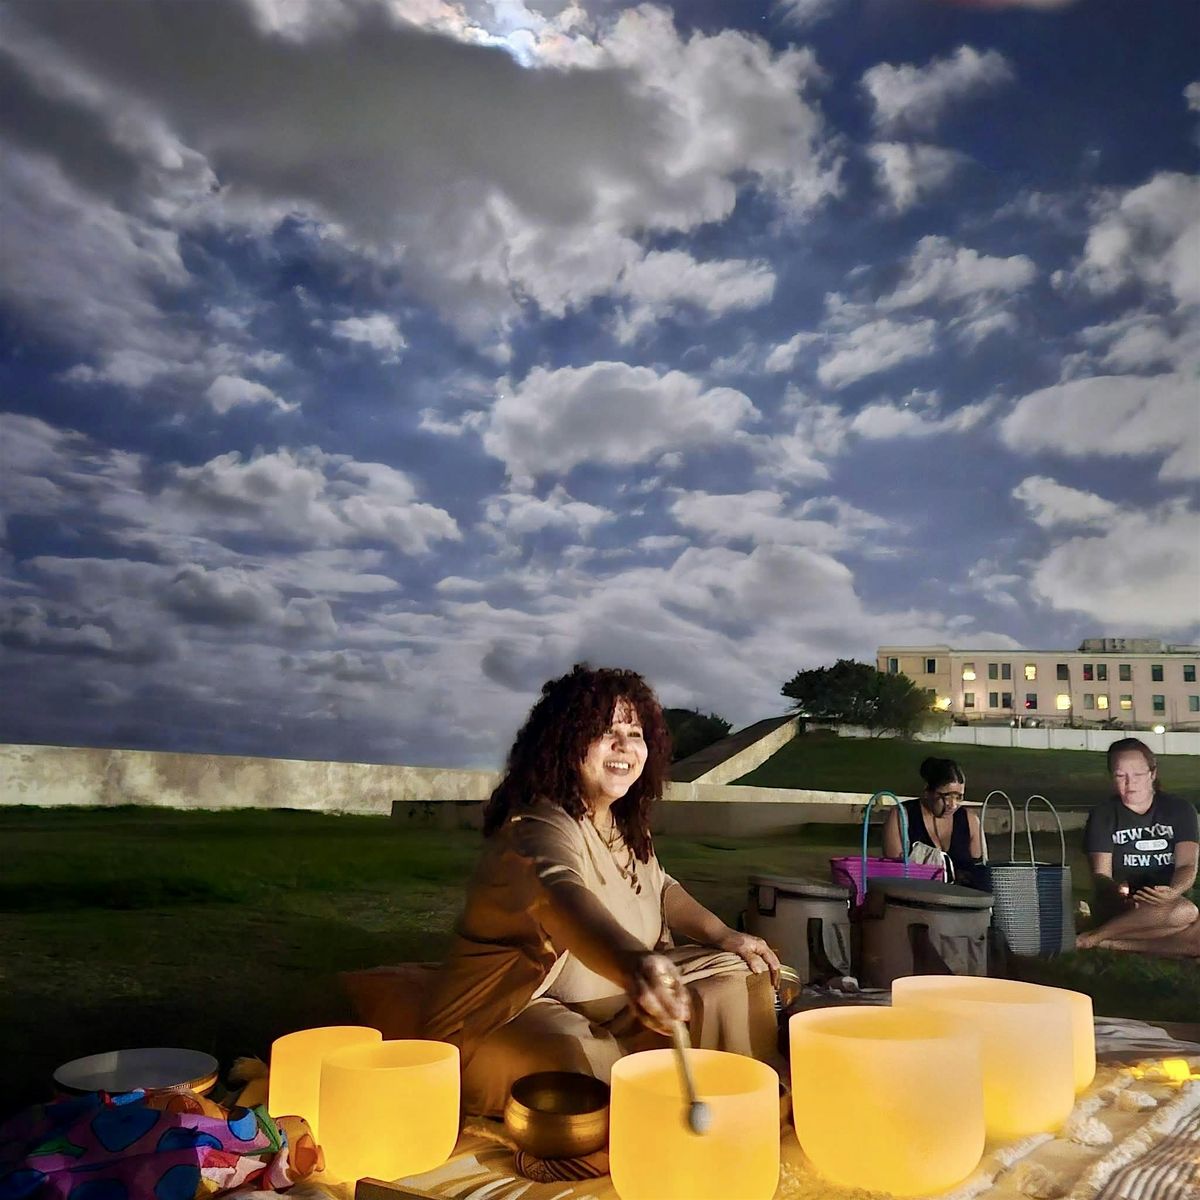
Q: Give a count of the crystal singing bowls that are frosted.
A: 6